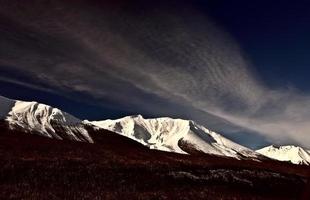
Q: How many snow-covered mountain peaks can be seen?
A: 3